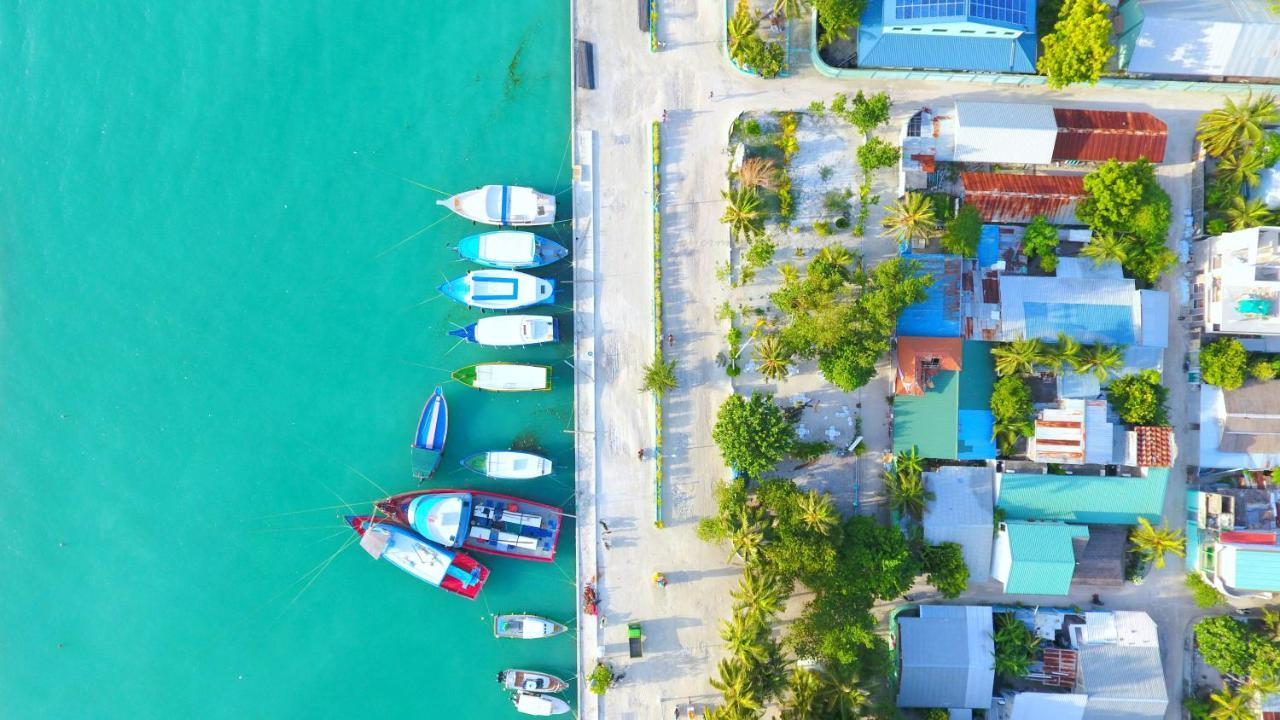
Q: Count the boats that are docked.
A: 12